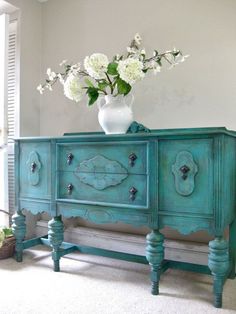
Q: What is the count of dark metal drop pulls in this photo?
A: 6